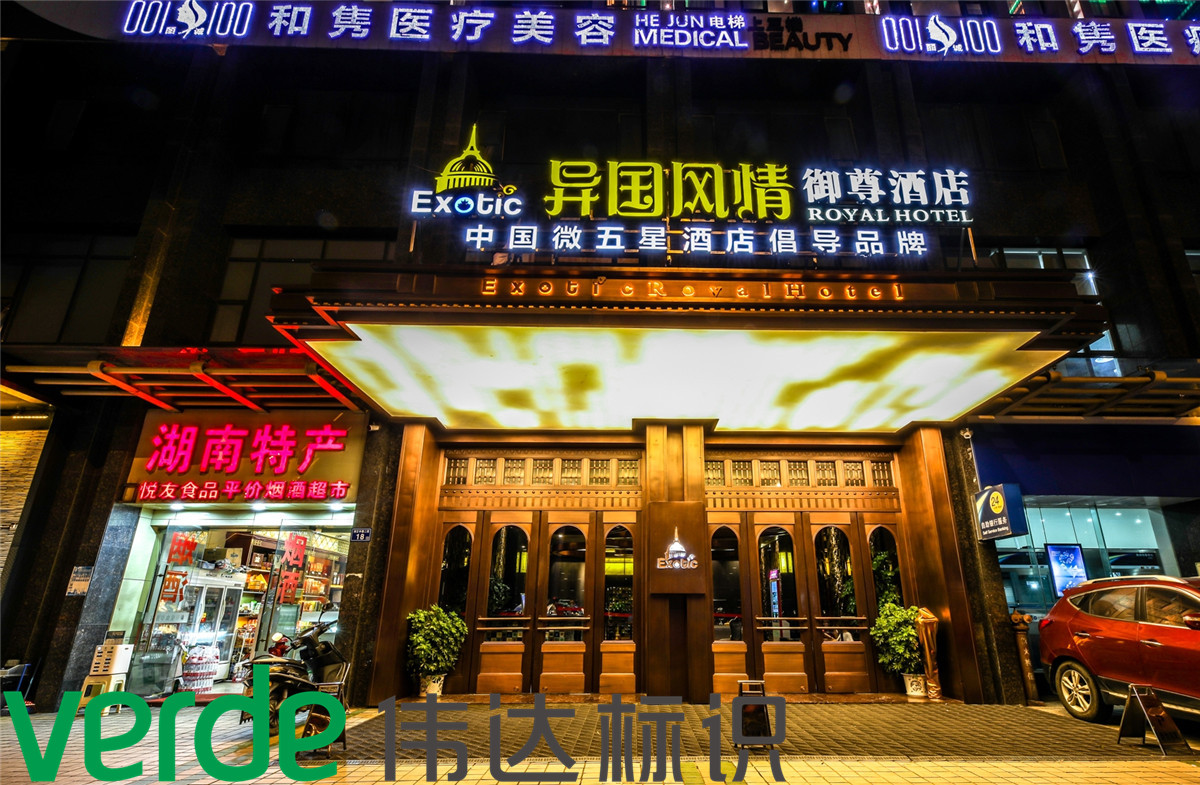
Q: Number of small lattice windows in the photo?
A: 14